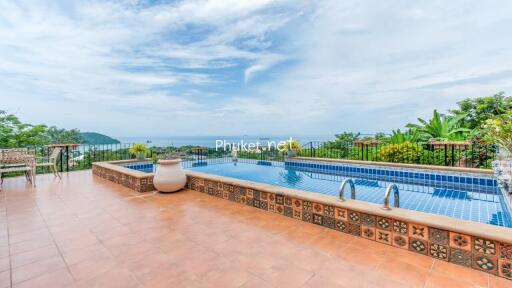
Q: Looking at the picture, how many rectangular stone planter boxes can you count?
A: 0